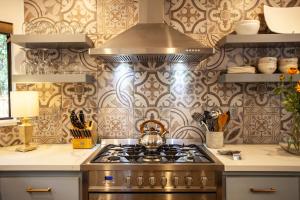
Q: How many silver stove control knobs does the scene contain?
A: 7